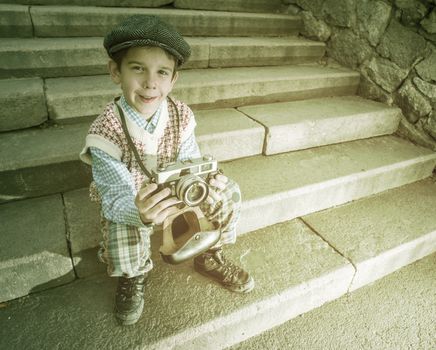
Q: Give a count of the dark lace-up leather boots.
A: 2